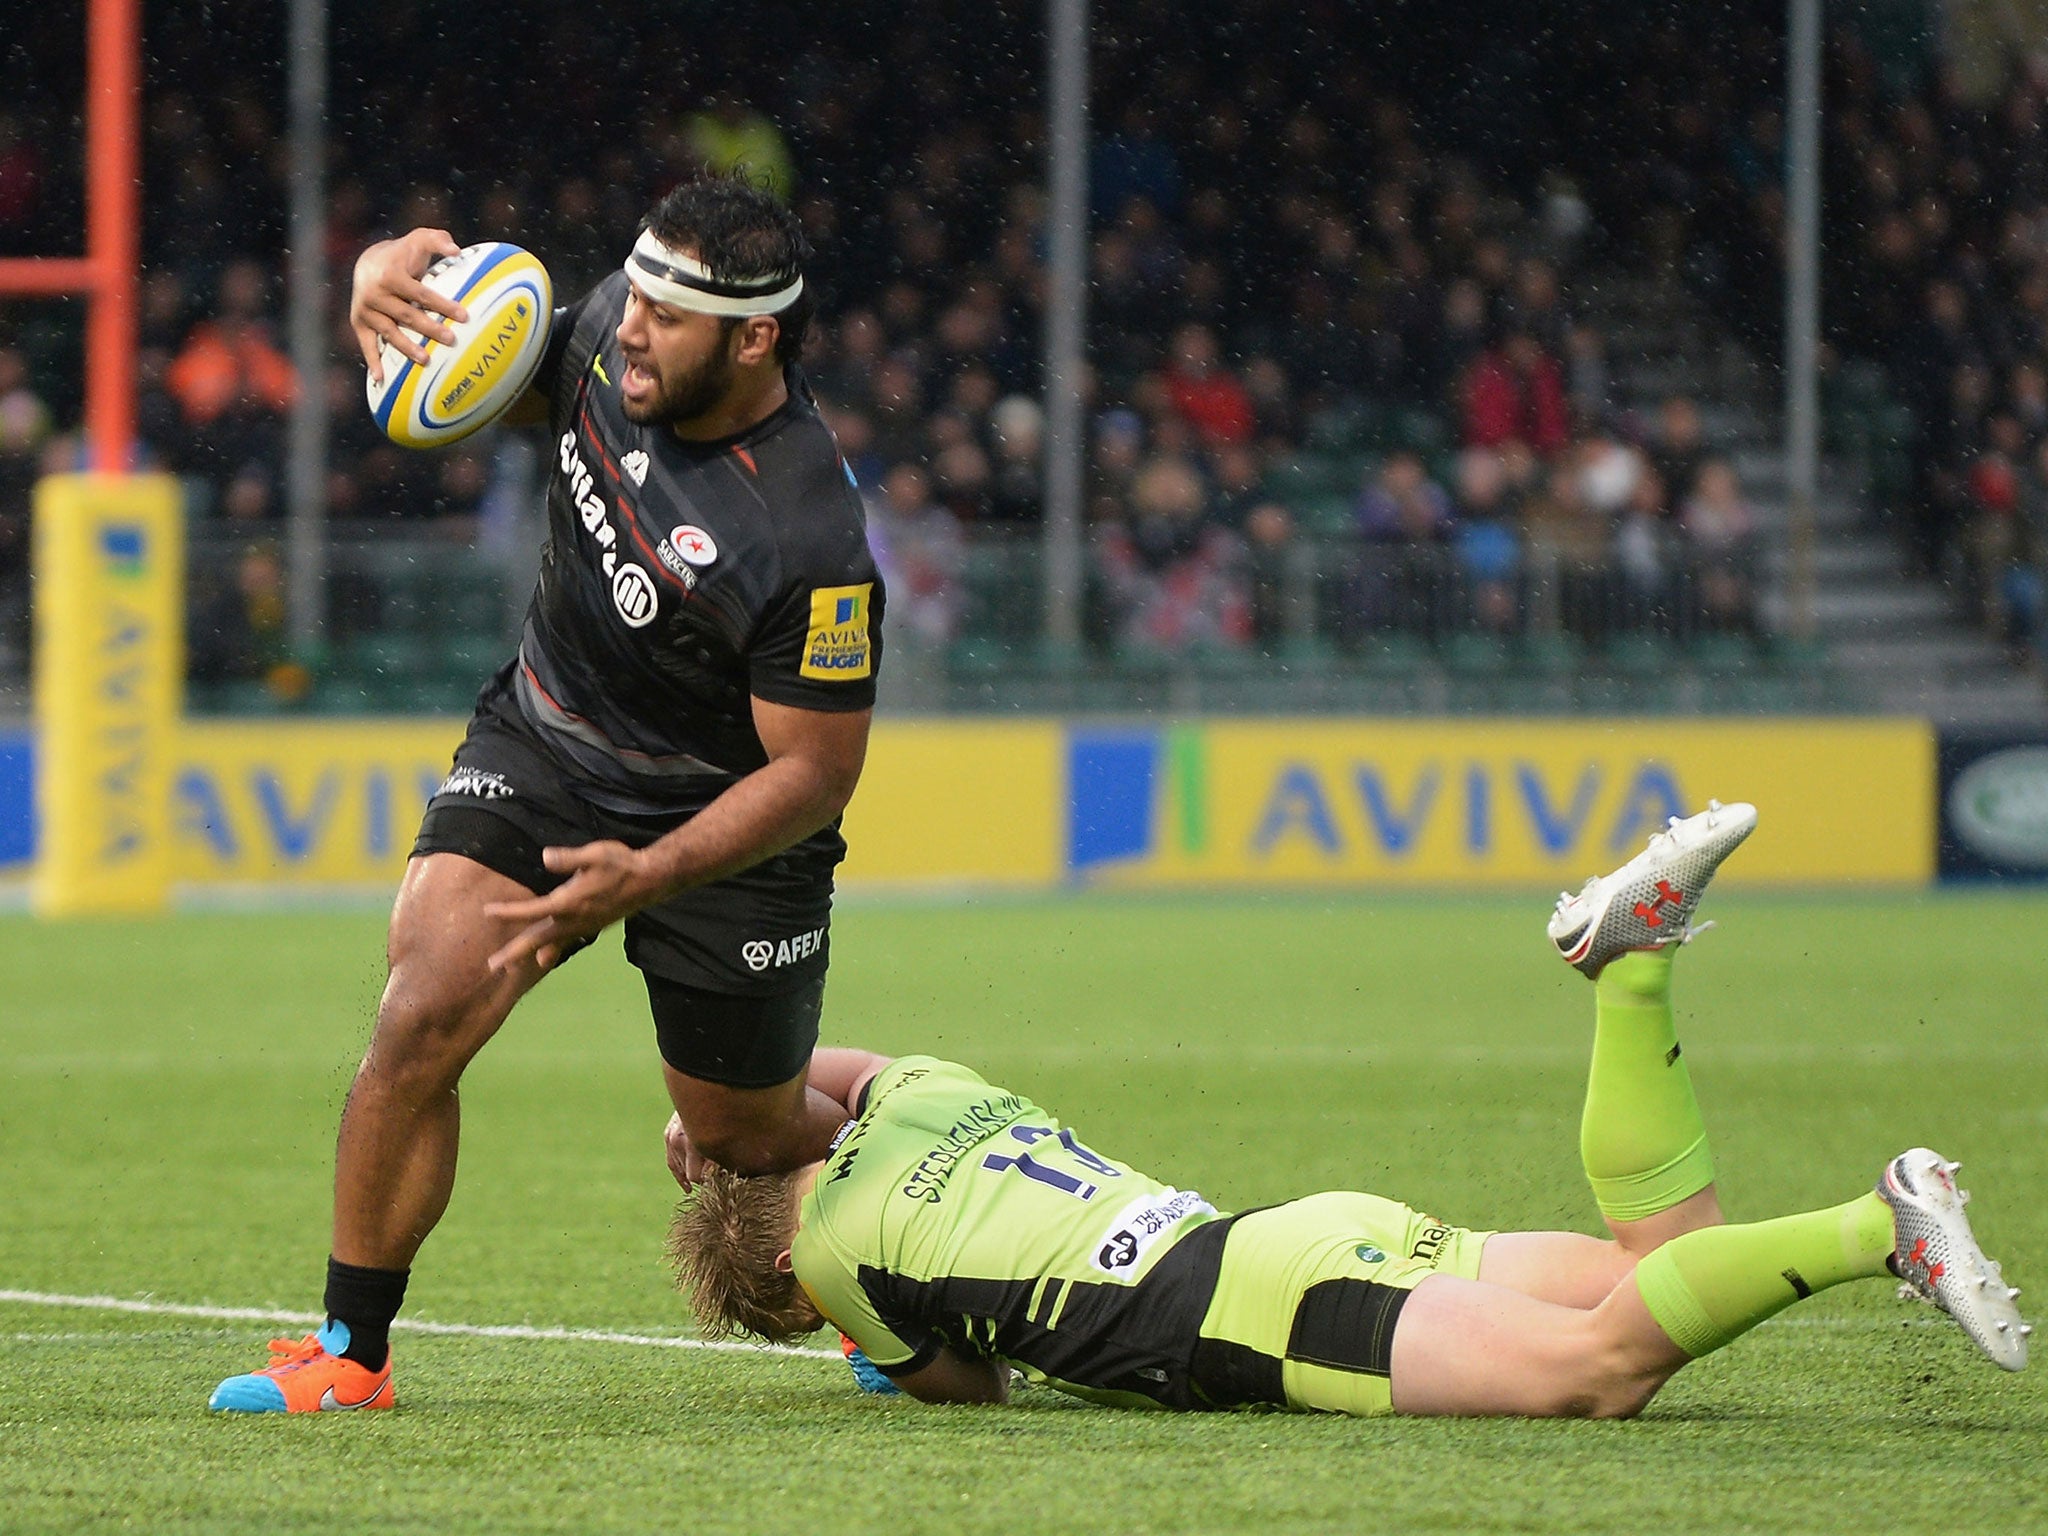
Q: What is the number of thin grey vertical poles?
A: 3